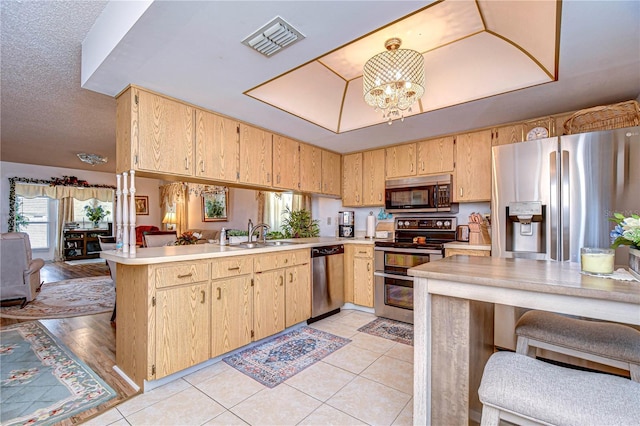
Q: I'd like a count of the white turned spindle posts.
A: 3